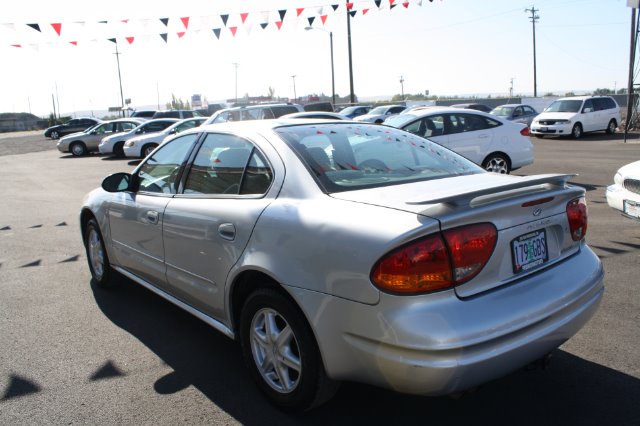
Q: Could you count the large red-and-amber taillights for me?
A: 2